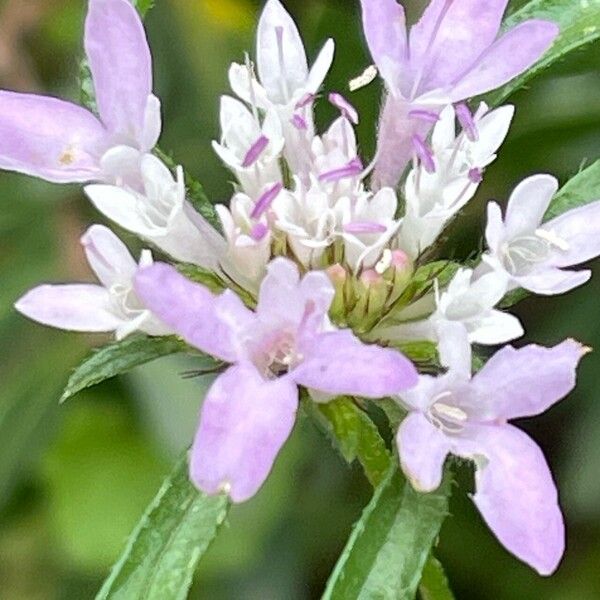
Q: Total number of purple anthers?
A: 12